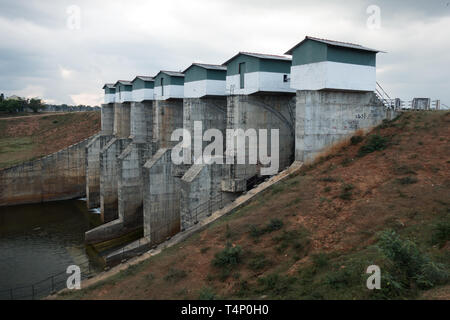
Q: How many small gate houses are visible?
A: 7